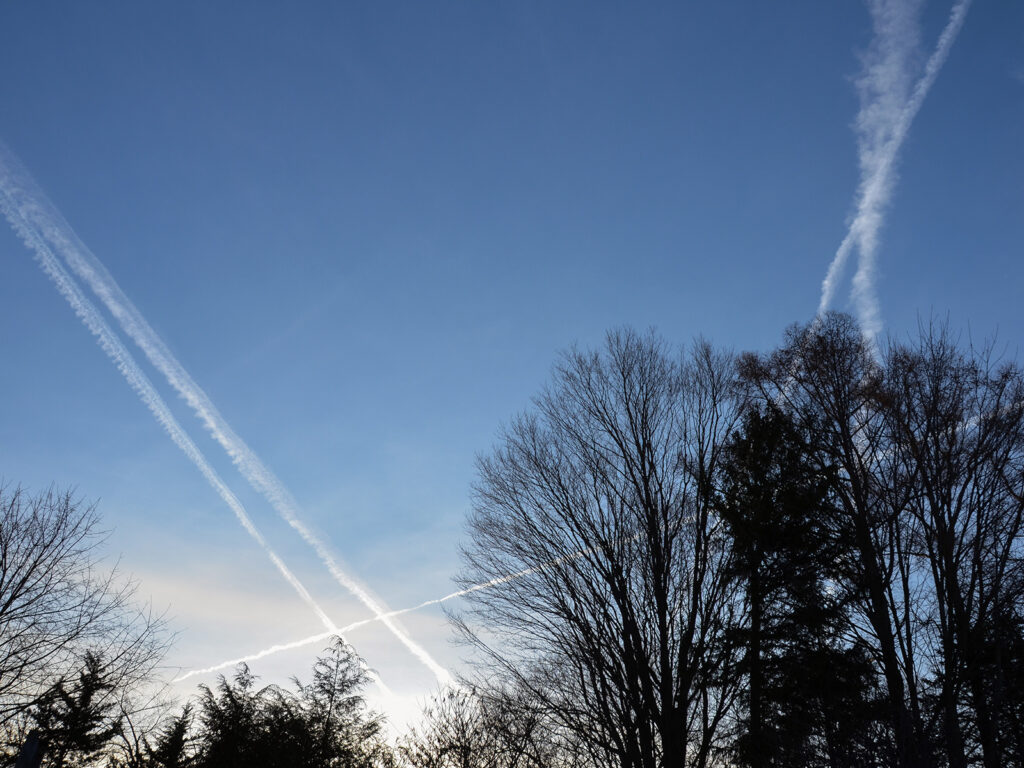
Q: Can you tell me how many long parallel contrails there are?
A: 2